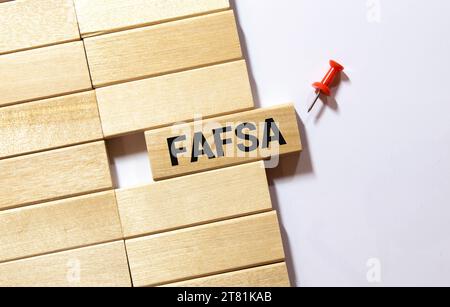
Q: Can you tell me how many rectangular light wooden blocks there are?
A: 13